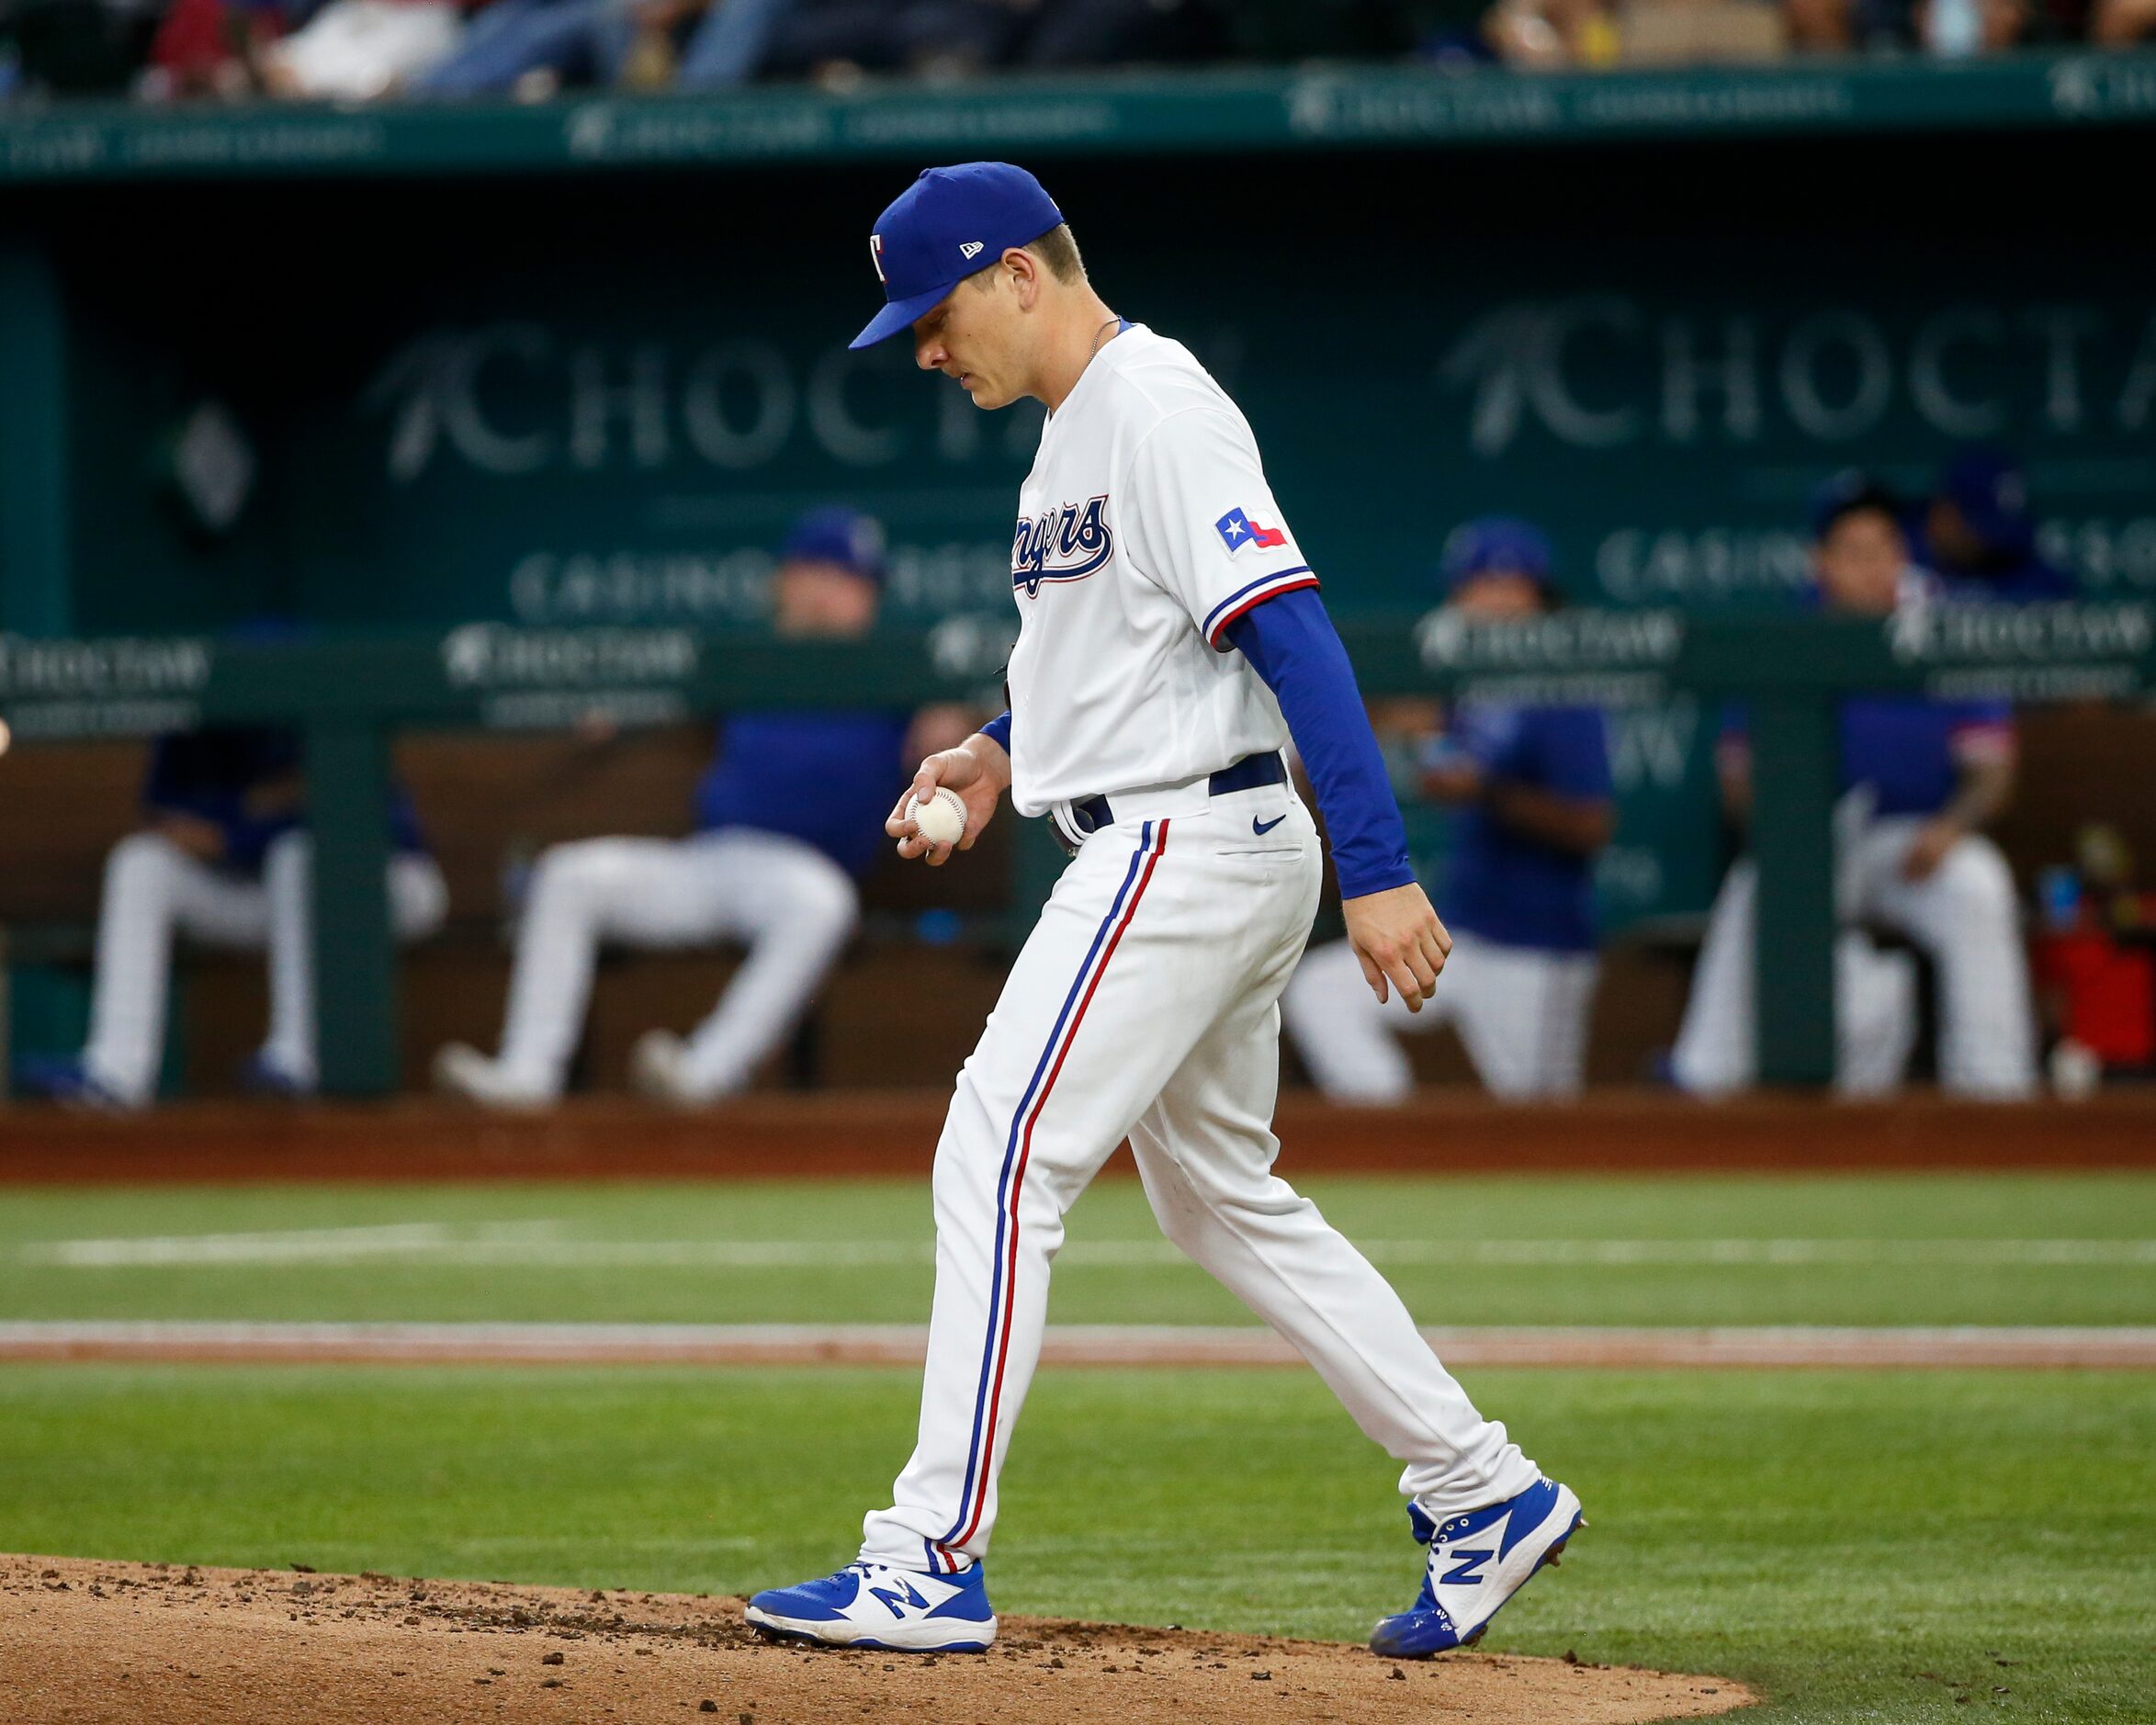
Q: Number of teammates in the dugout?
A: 5